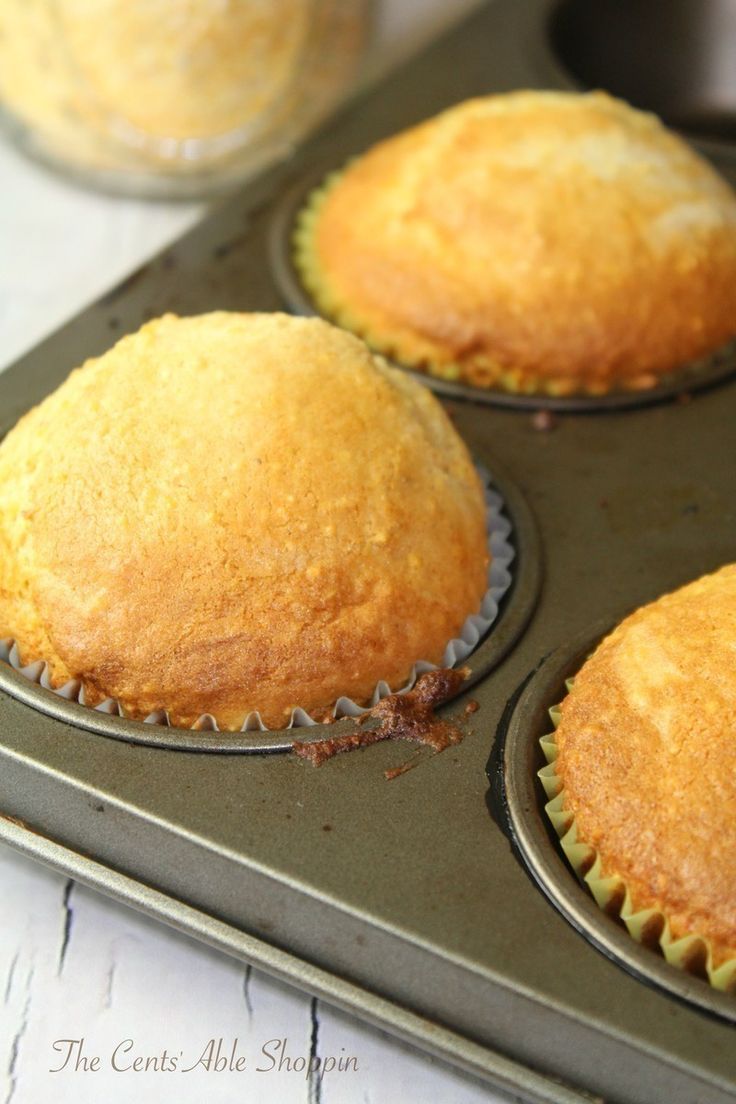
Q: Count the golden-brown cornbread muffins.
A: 3